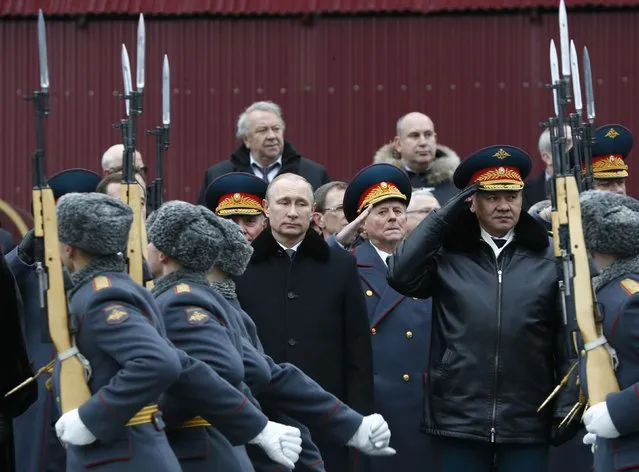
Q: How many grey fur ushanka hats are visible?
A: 4